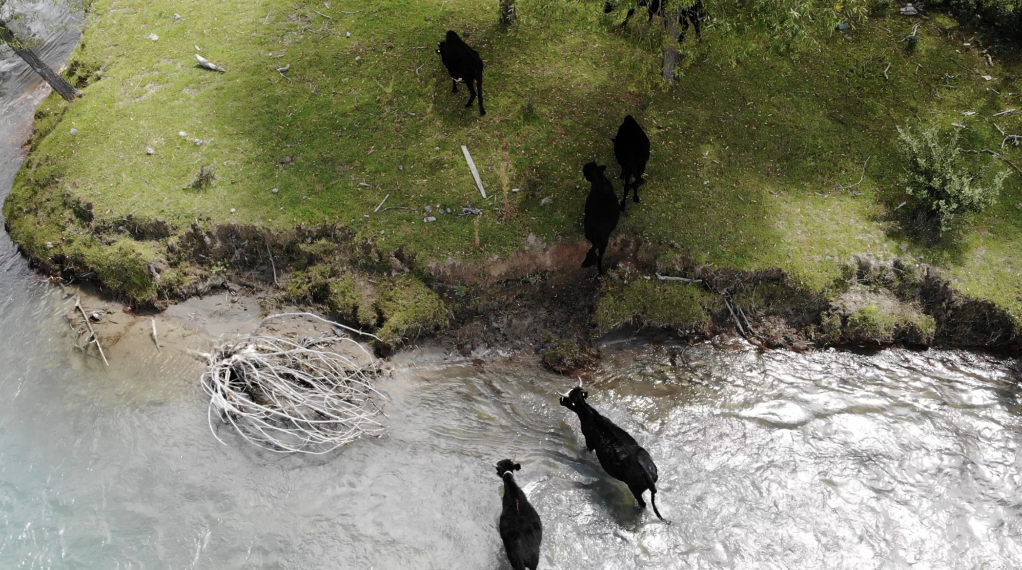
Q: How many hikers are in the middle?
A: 0